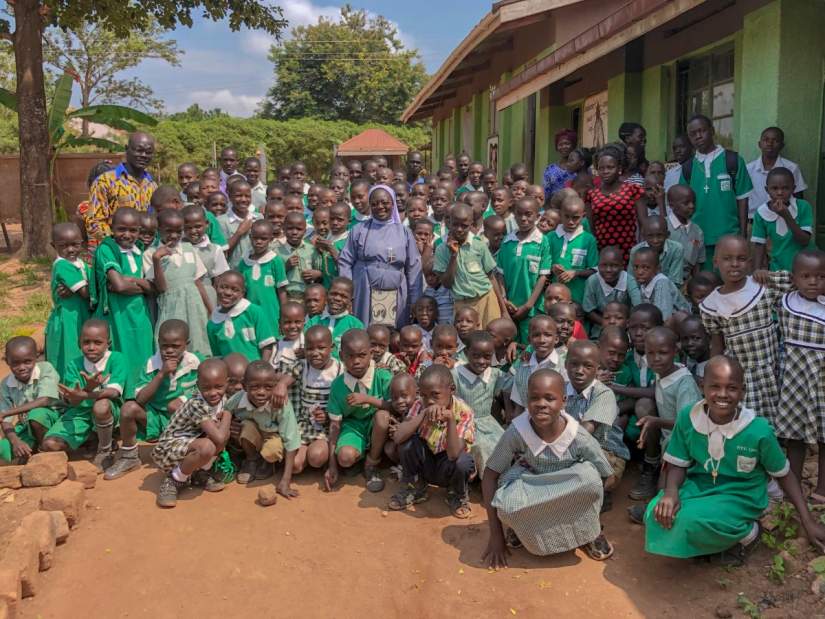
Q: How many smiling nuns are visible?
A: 1